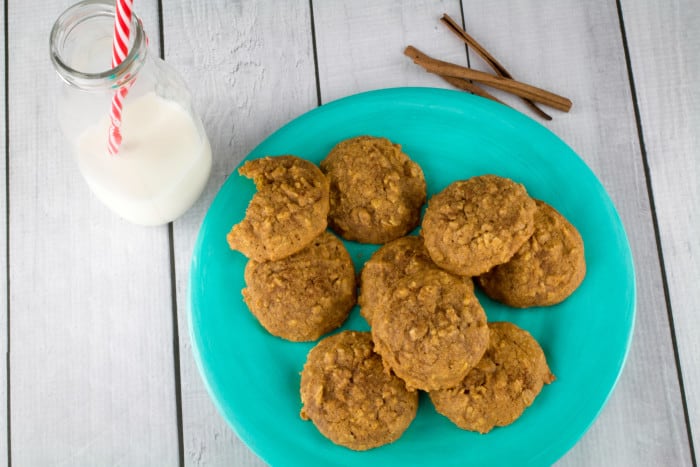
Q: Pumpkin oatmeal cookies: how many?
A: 9